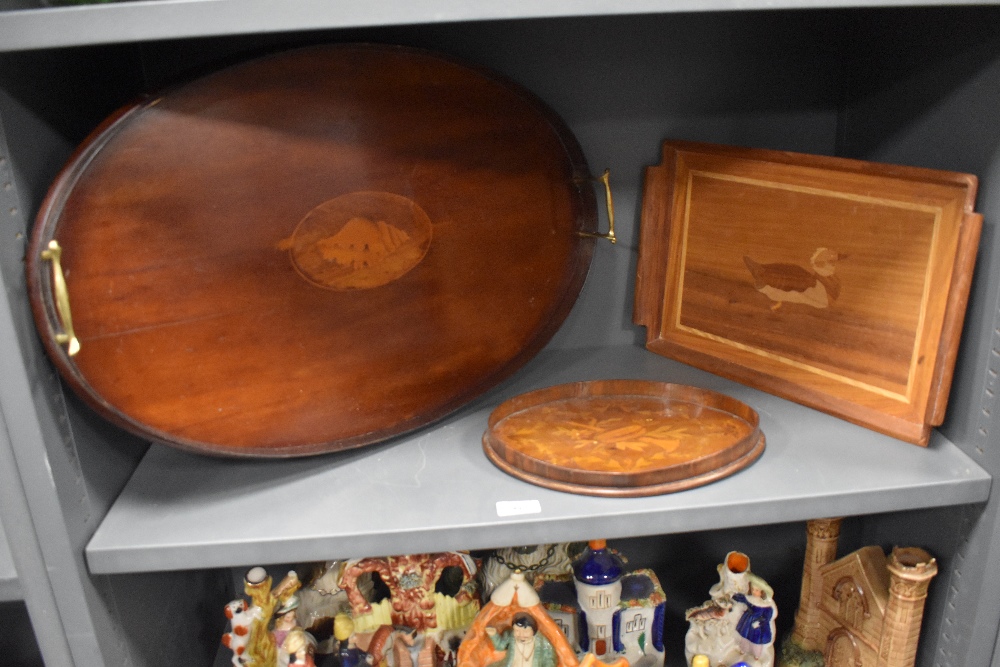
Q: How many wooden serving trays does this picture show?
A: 3